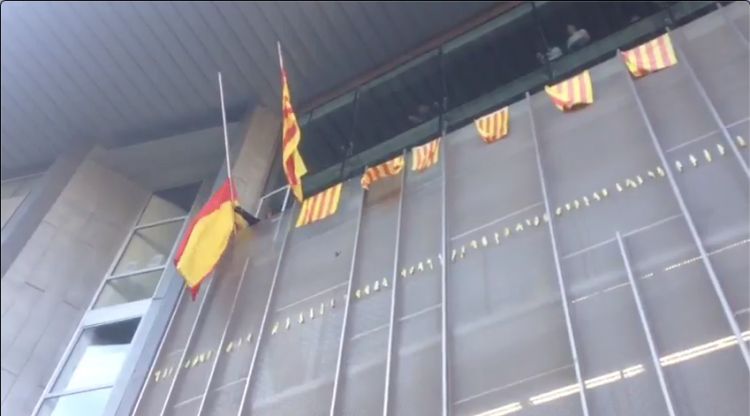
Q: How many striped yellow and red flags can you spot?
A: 7